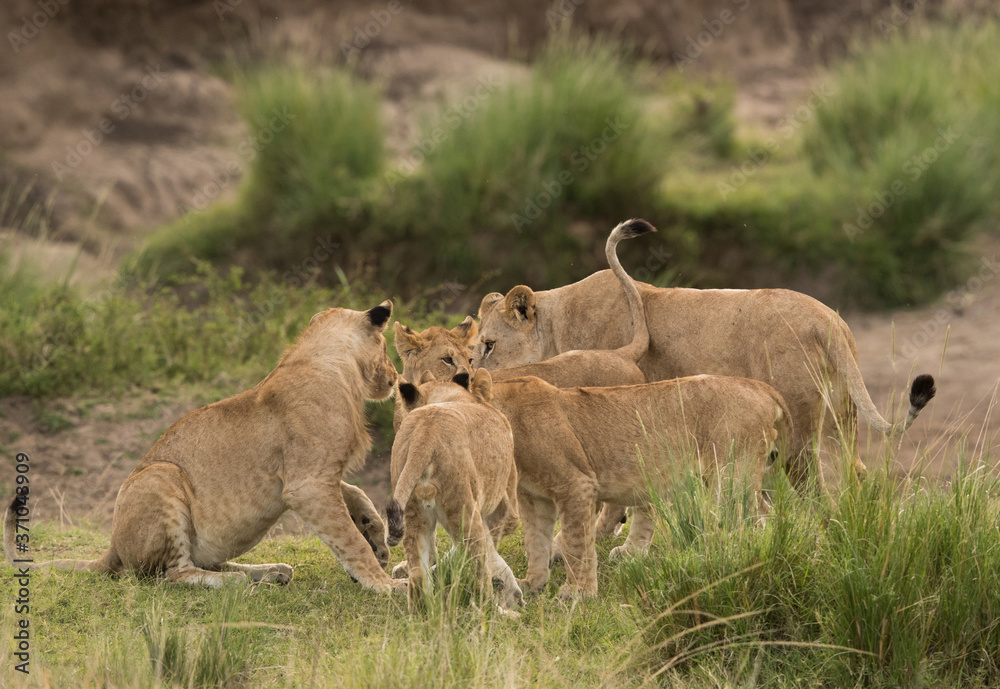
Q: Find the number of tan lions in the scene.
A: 5